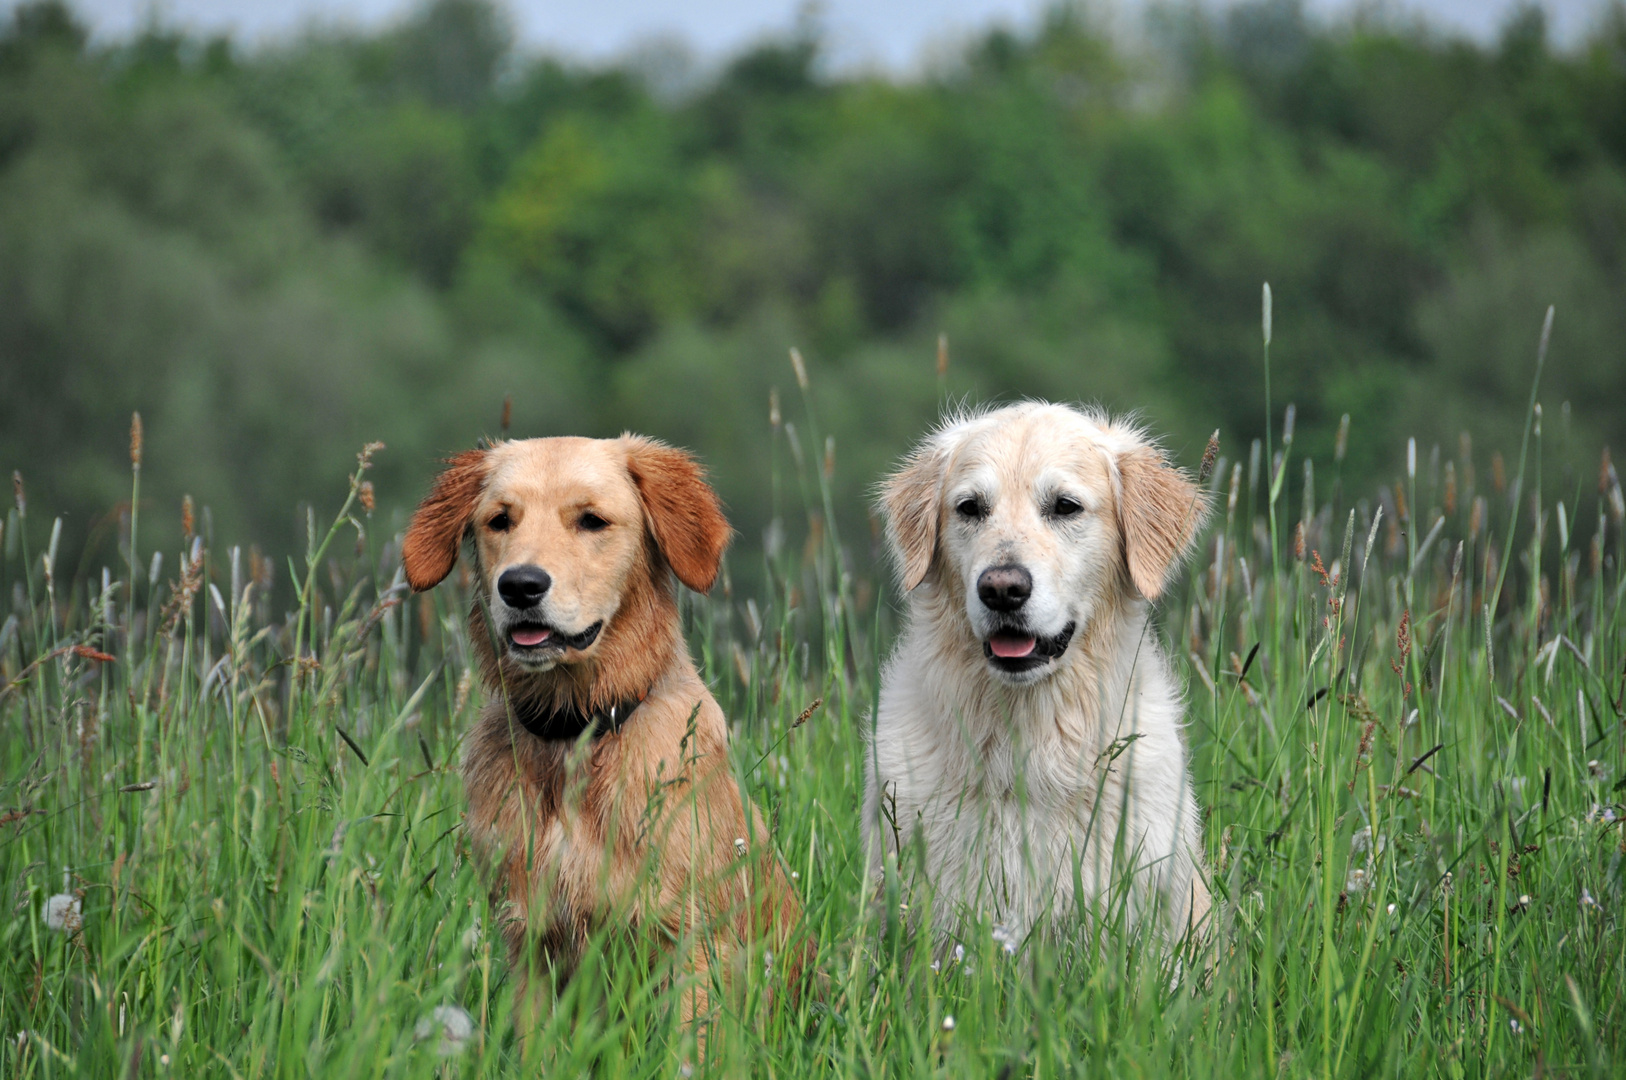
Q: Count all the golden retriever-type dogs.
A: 2